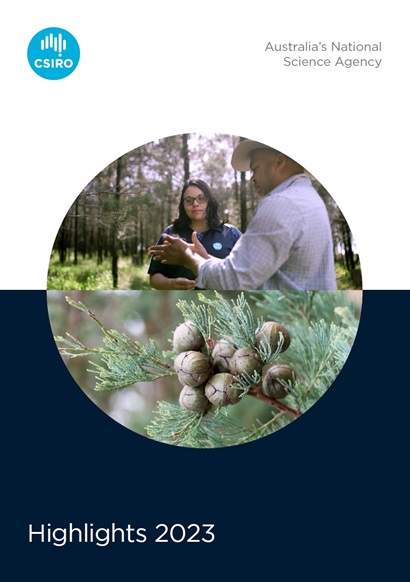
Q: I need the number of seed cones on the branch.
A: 8